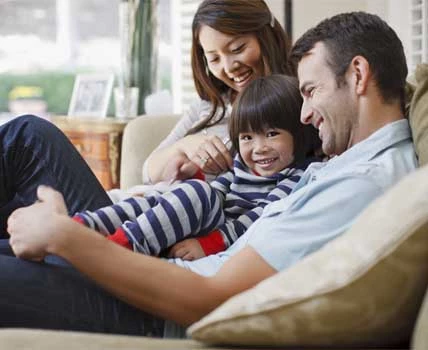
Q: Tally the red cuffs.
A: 4